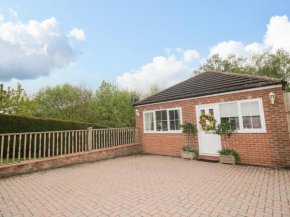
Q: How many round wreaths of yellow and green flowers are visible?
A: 1